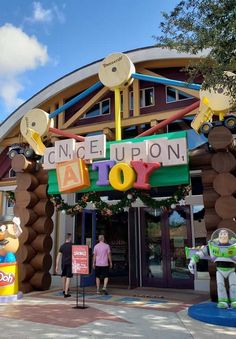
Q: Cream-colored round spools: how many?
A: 3